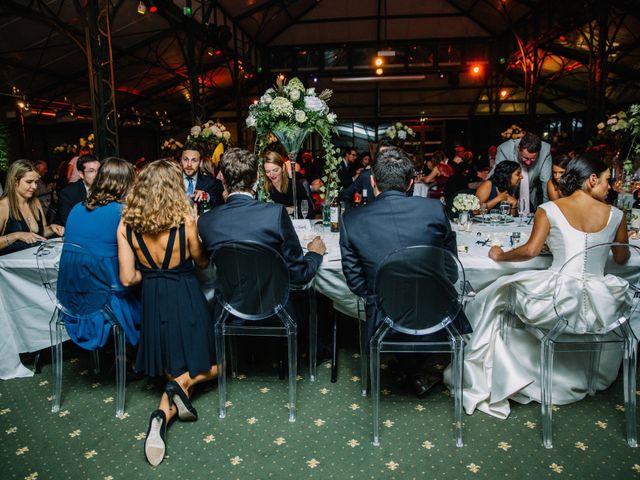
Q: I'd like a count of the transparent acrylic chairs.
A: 4